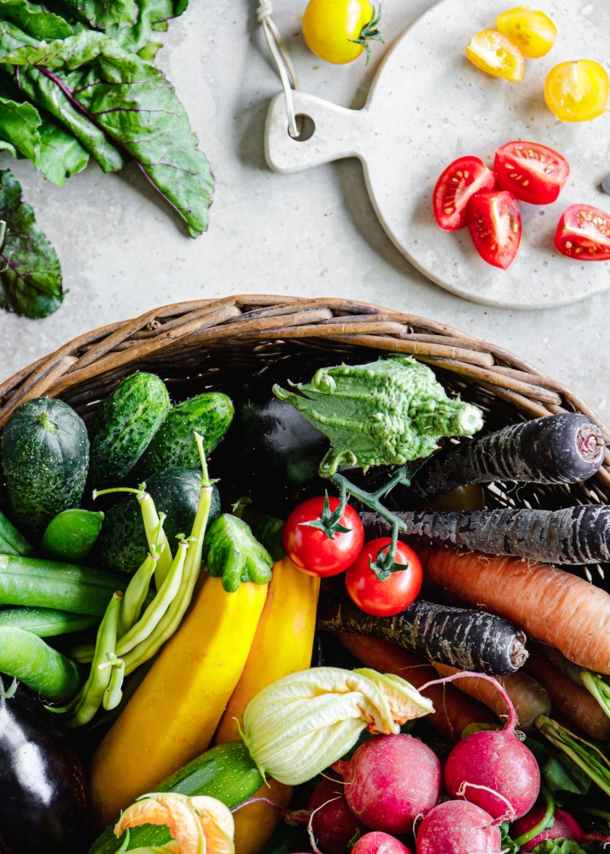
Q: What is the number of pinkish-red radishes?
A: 6